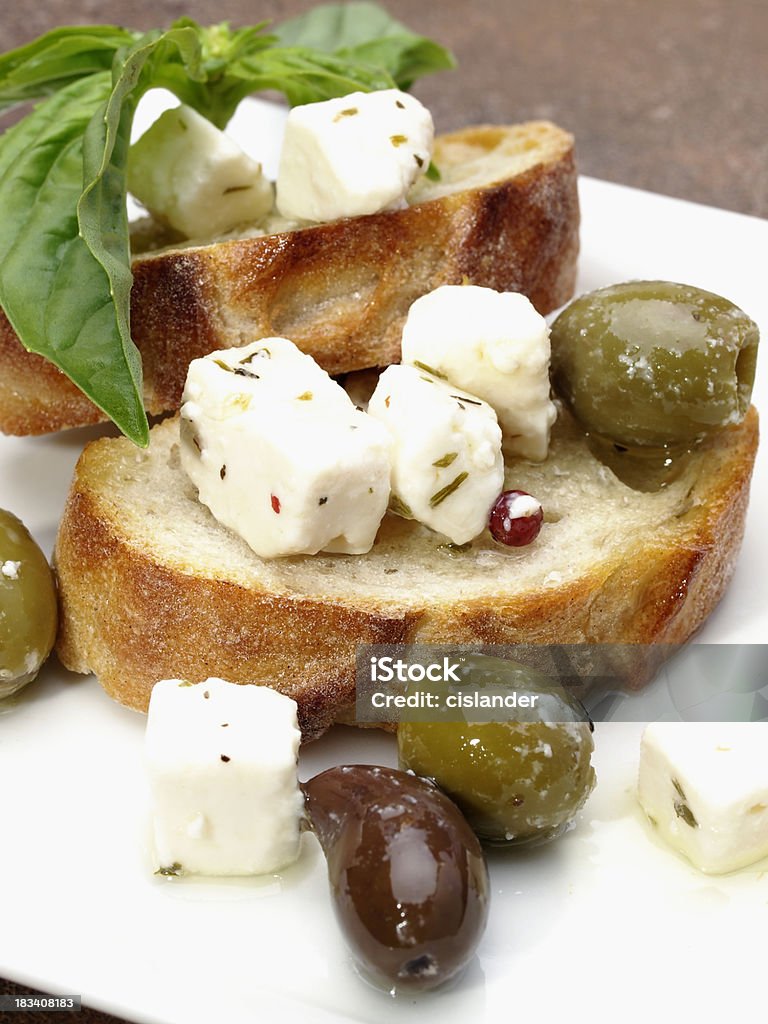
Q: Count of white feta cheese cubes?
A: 7